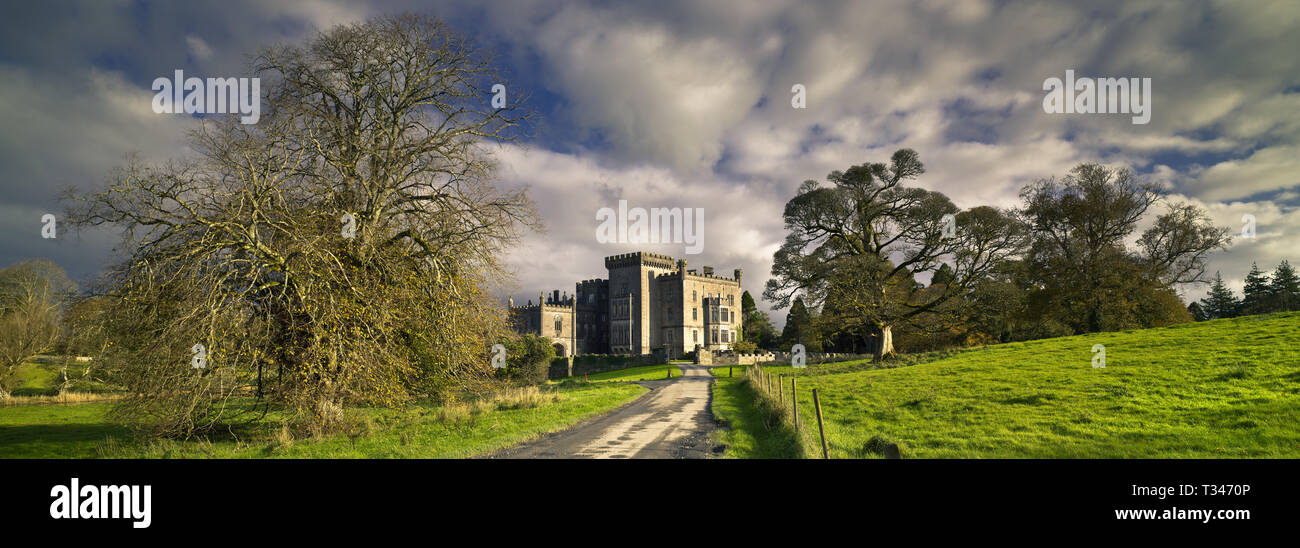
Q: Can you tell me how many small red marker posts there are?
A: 1